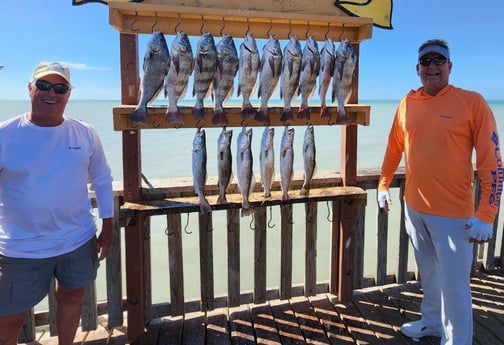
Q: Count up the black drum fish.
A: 10